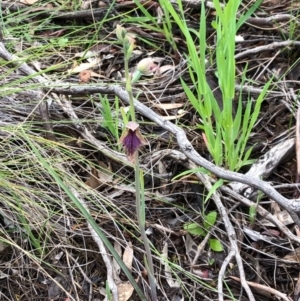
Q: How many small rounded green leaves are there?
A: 3